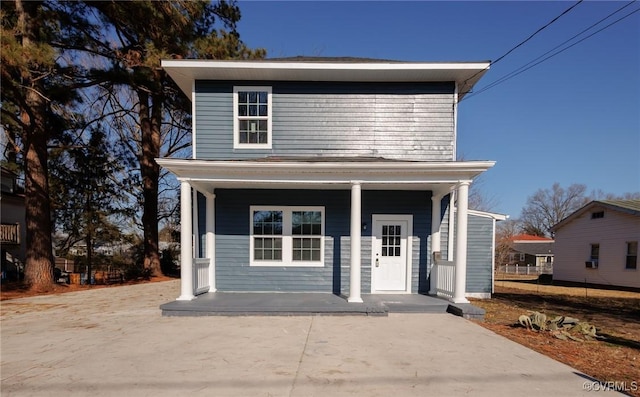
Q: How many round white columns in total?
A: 5